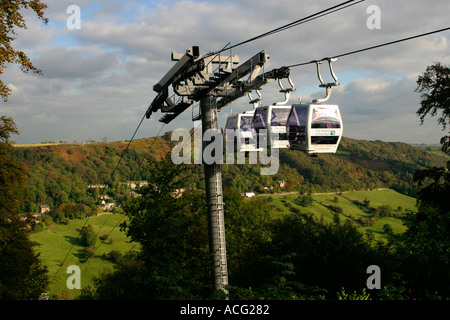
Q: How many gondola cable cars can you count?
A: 3